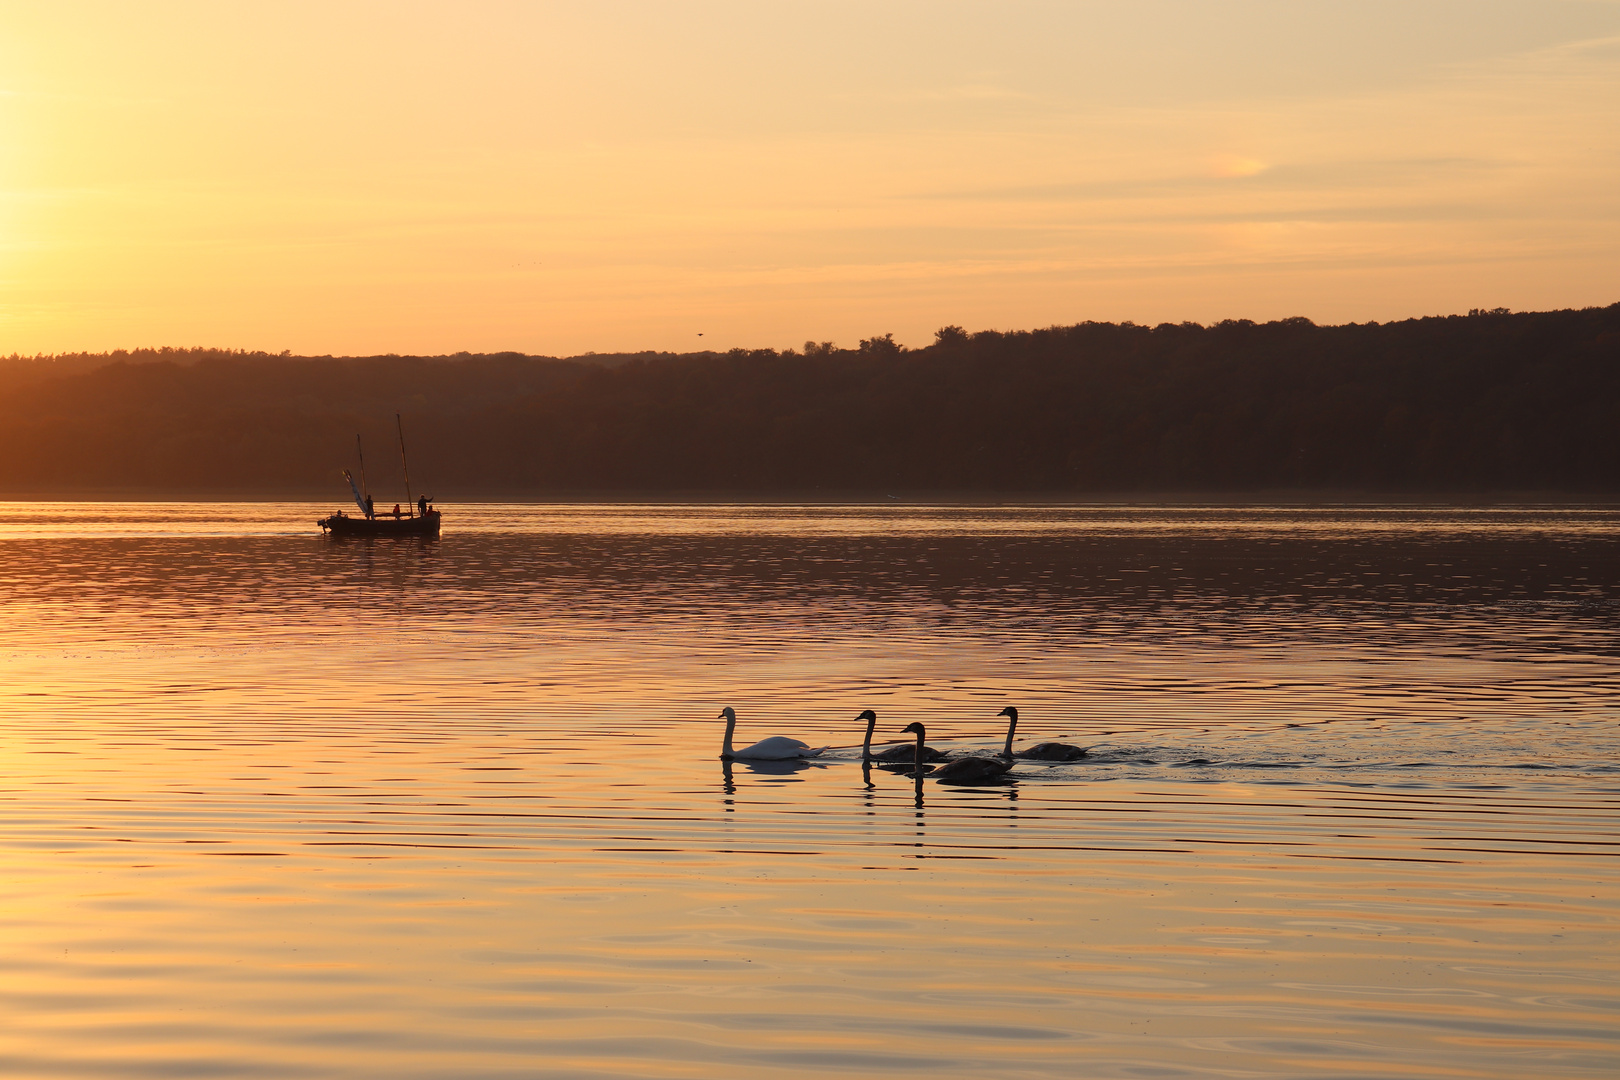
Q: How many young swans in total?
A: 3